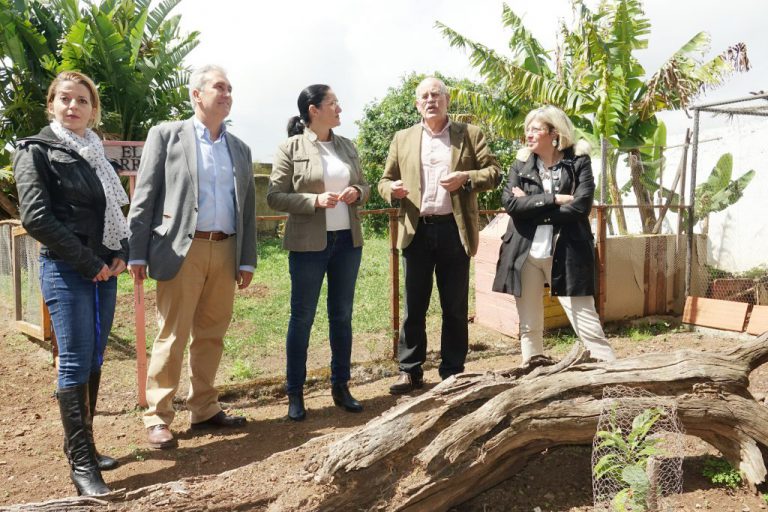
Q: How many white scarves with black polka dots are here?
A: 1